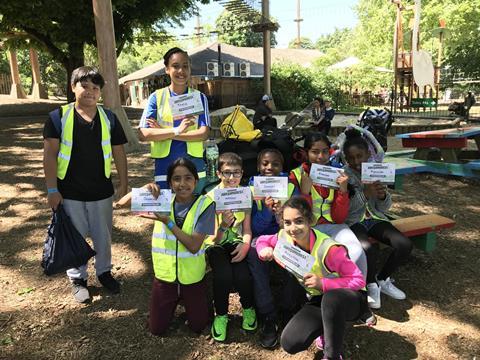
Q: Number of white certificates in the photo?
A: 7